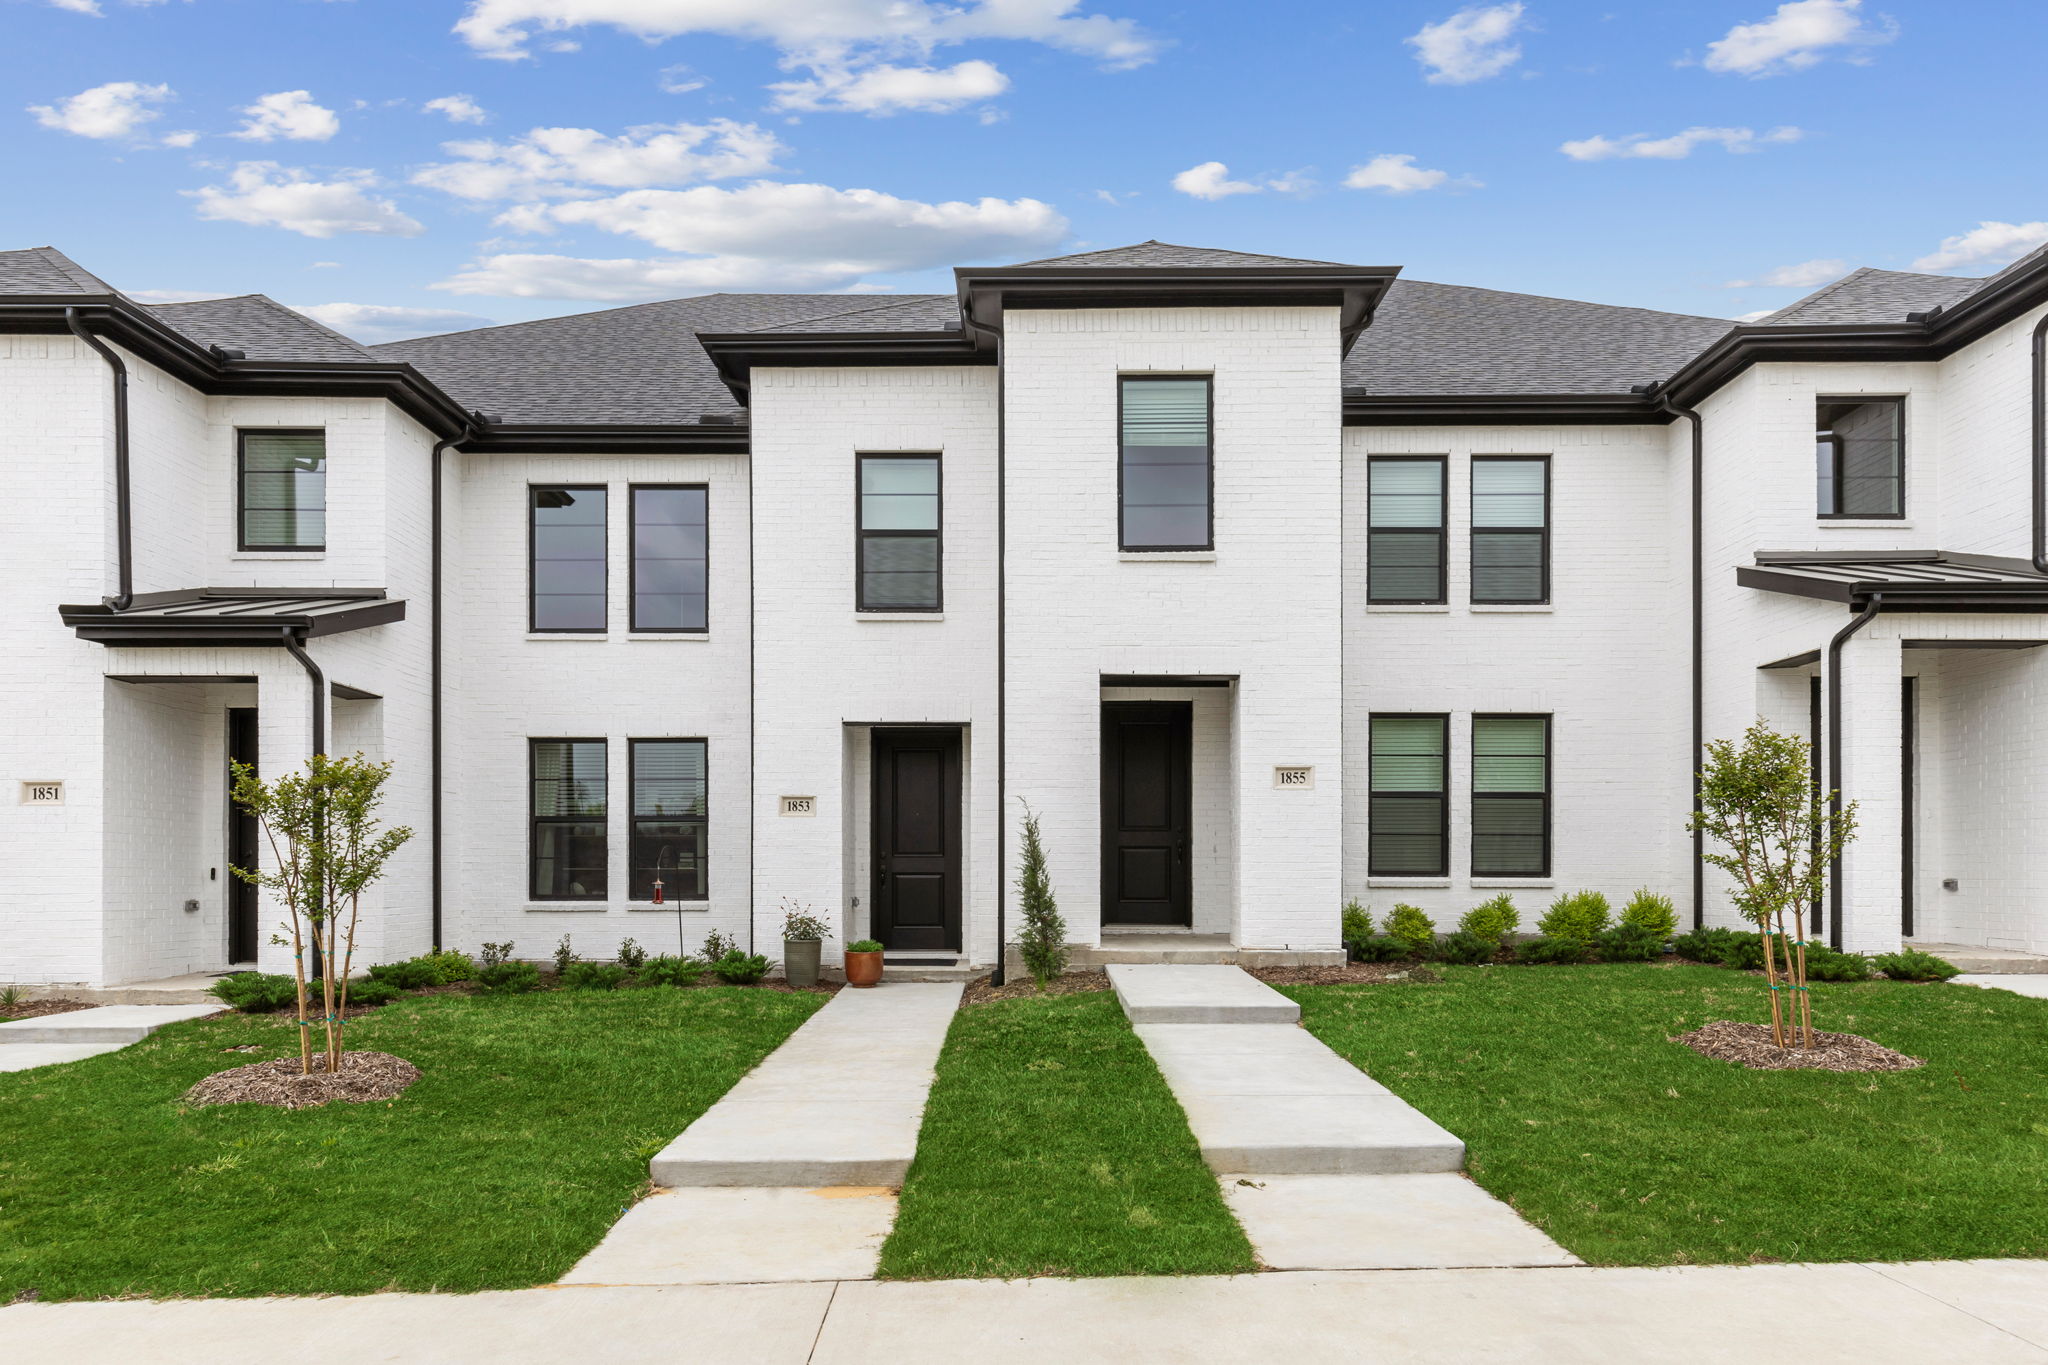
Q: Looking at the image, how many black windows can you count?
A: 12